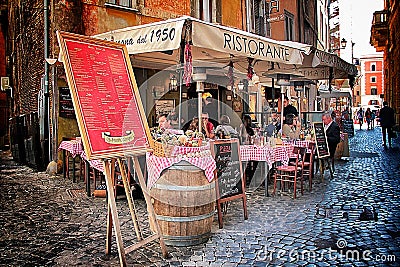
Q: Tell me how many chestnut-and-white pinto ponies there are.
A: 0